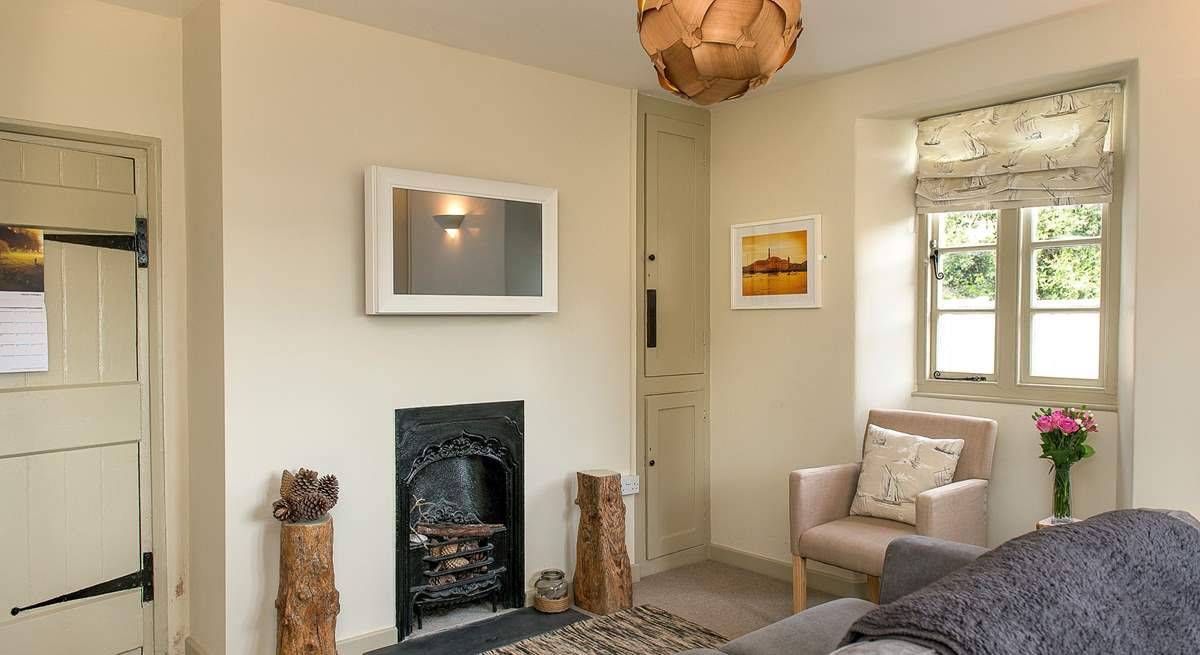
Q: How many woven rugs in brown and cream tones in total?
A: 1